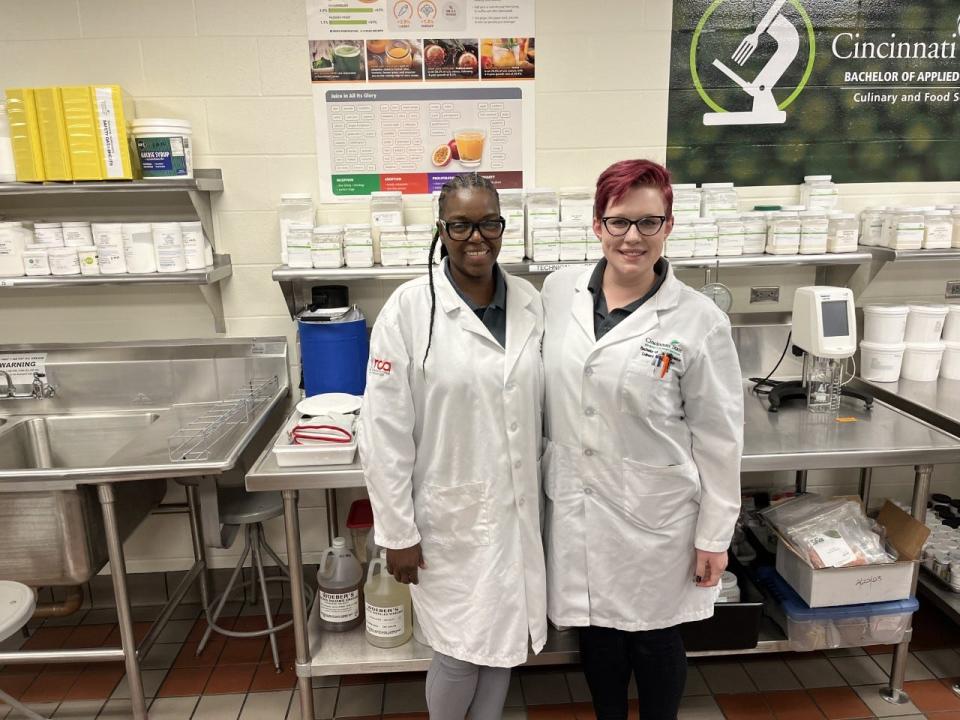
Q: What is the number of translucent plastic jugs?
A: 2